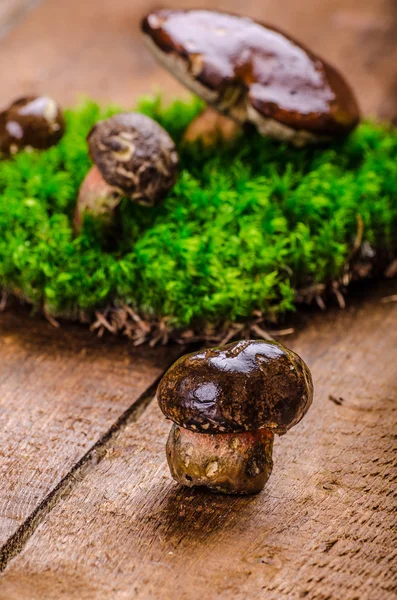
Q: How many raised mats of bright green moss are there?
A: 1